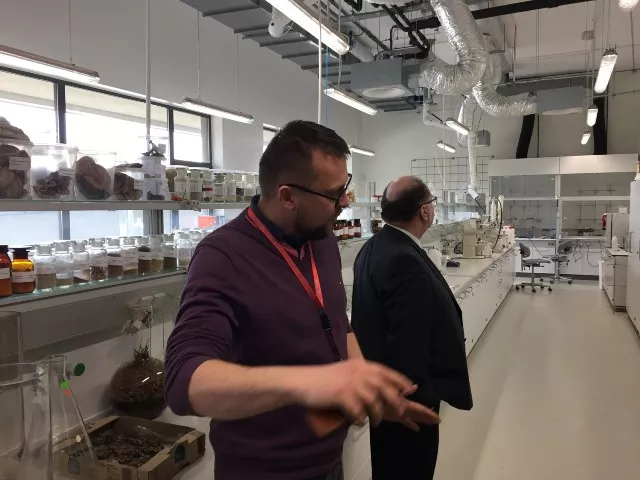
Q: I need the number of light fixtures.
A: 11